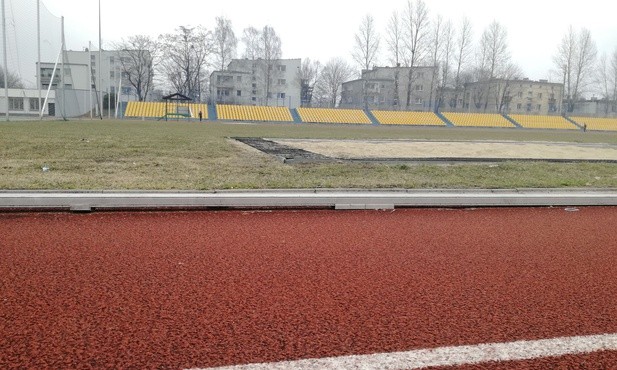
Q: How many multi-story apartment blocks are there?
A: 4